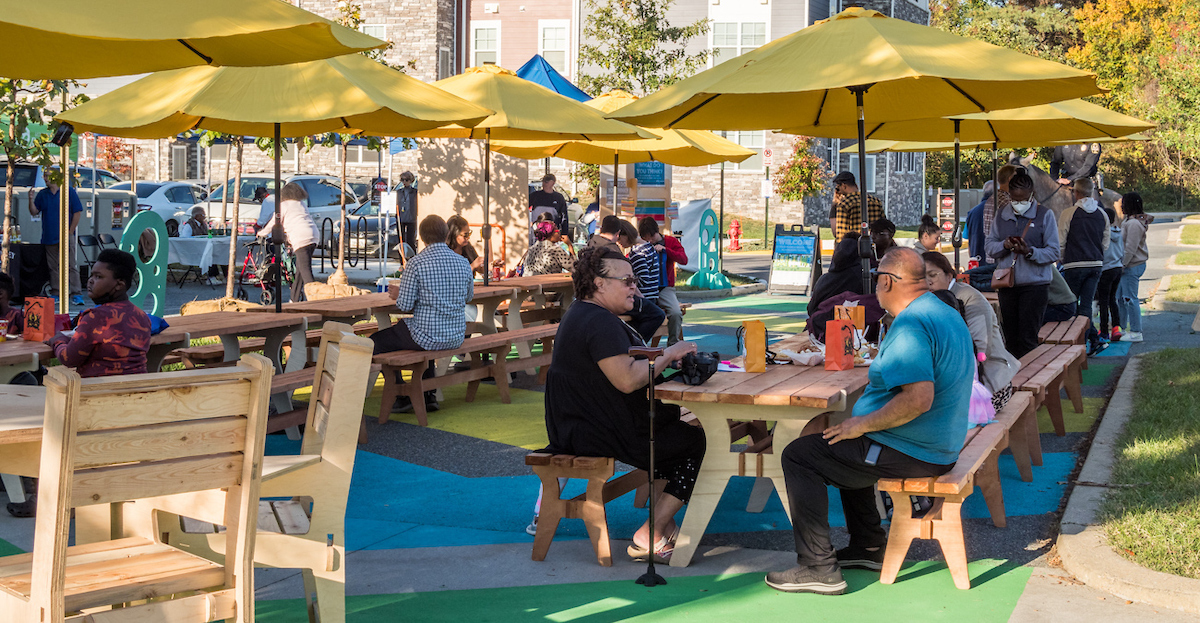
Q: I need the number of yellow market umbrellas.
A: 7